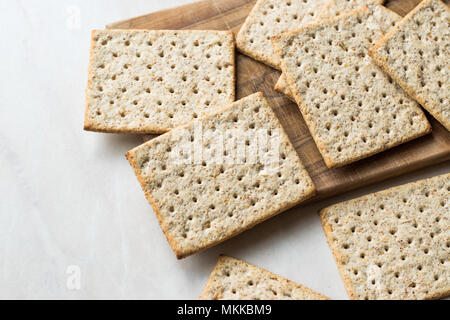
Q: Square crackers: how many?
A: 8